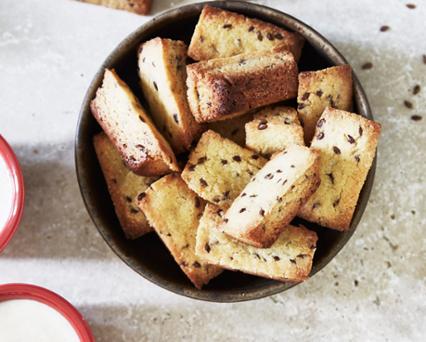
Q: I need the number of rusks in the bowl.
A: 12